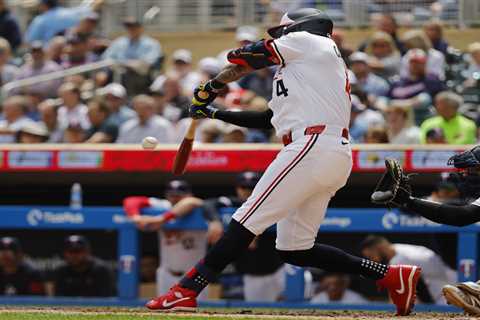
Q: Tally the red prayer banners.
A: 0